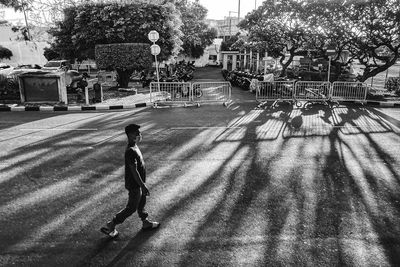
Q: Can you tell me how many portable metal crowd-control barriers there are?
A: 5